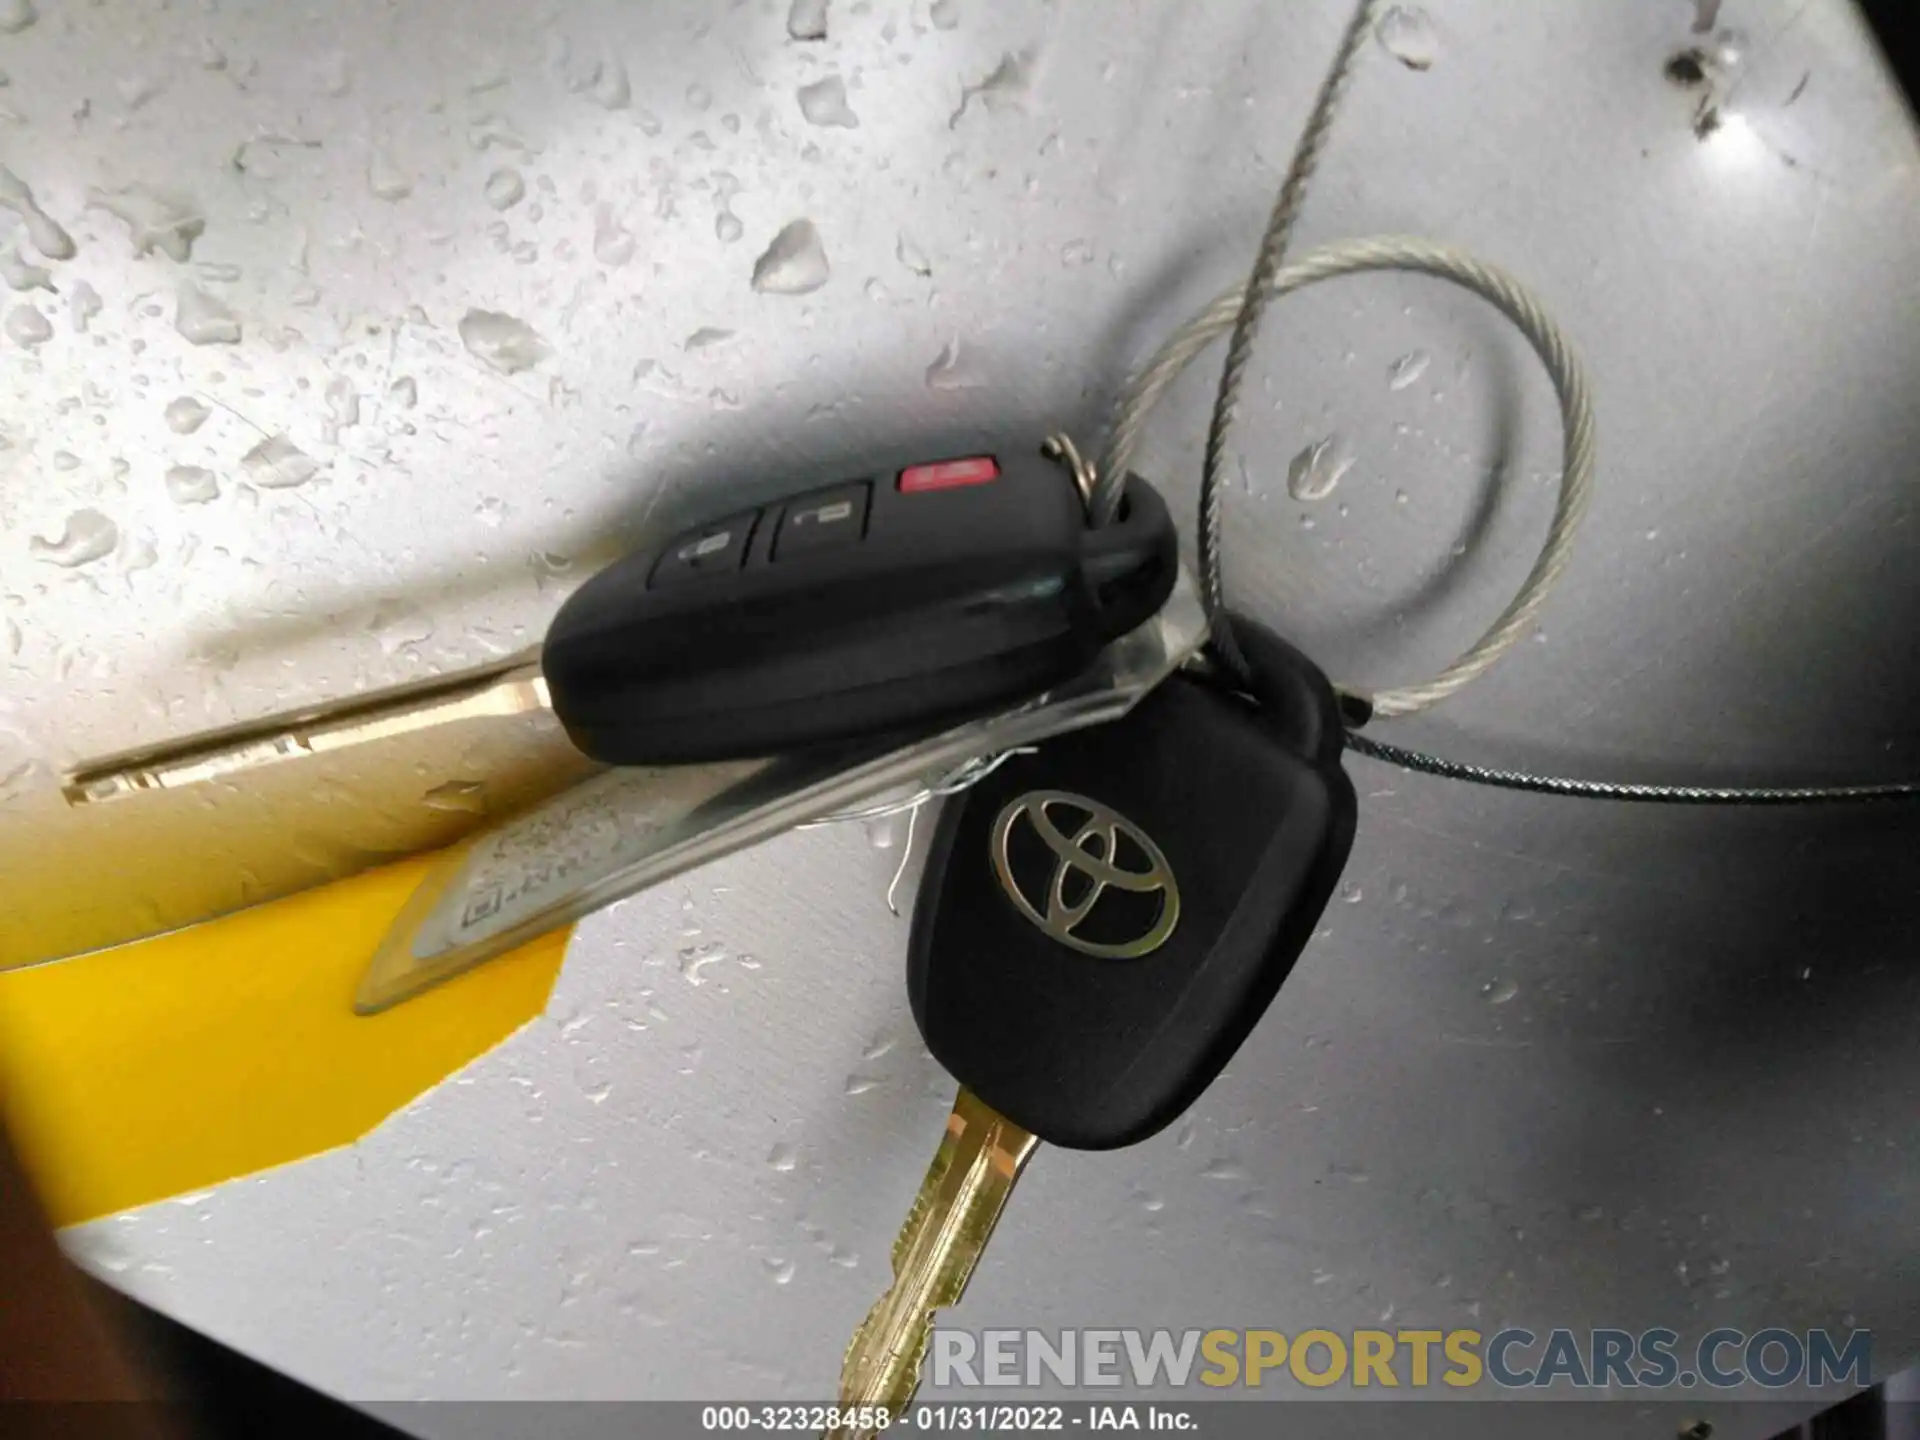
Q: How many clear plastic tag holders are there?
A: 1